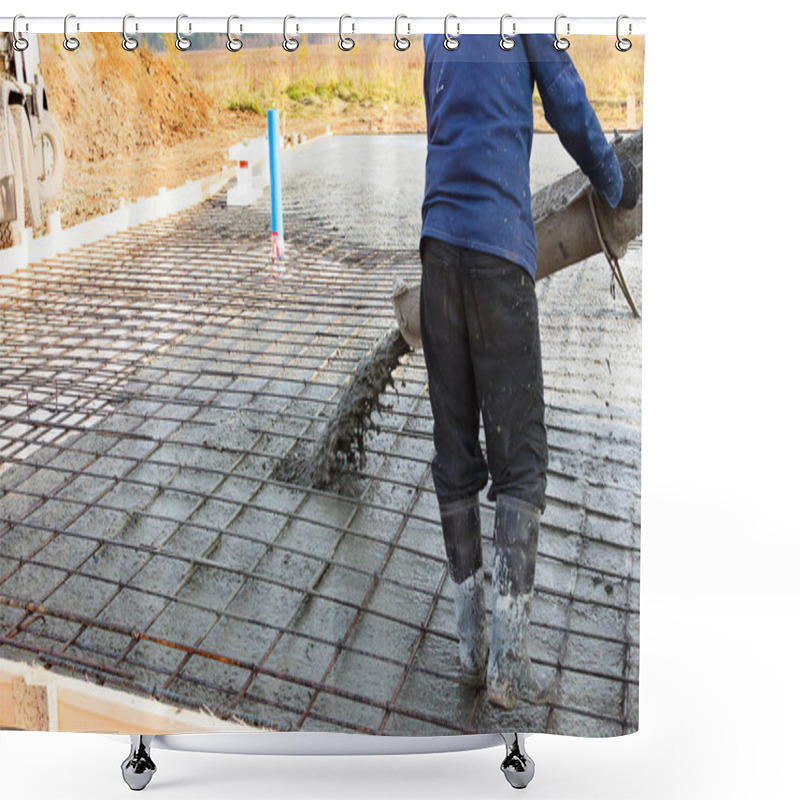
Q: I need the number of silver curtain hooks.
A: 12